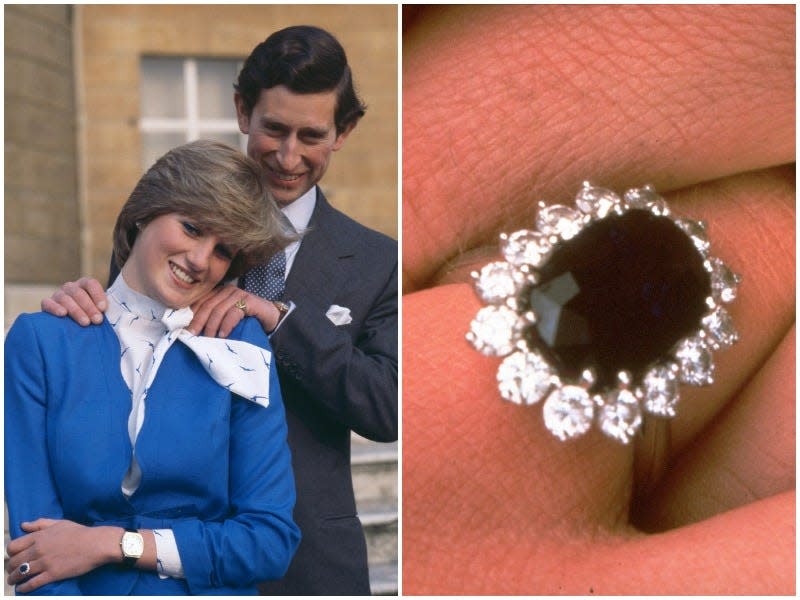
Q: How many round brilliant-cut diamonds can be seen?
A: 14